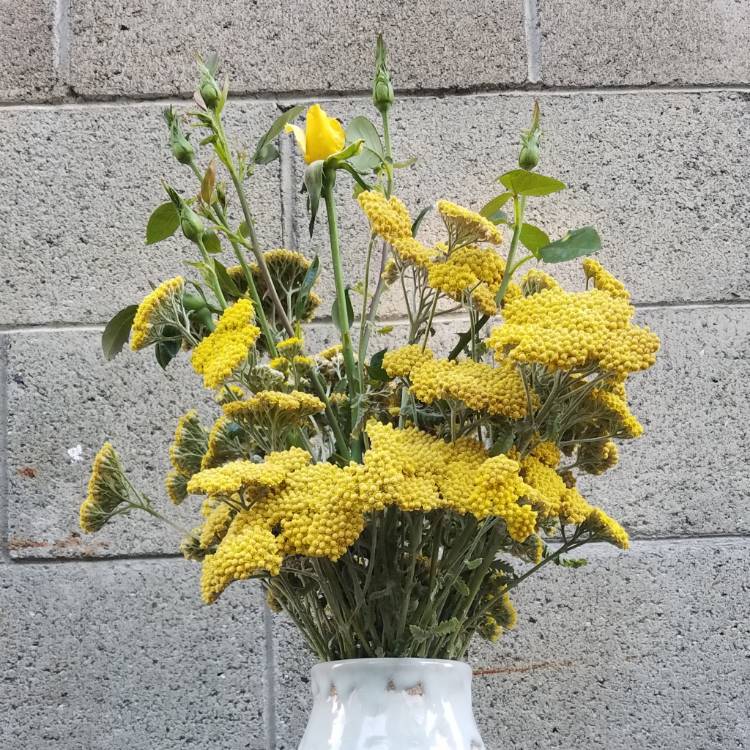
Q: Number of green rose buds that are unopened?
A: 5